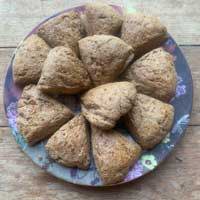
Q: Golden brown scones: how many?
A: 12